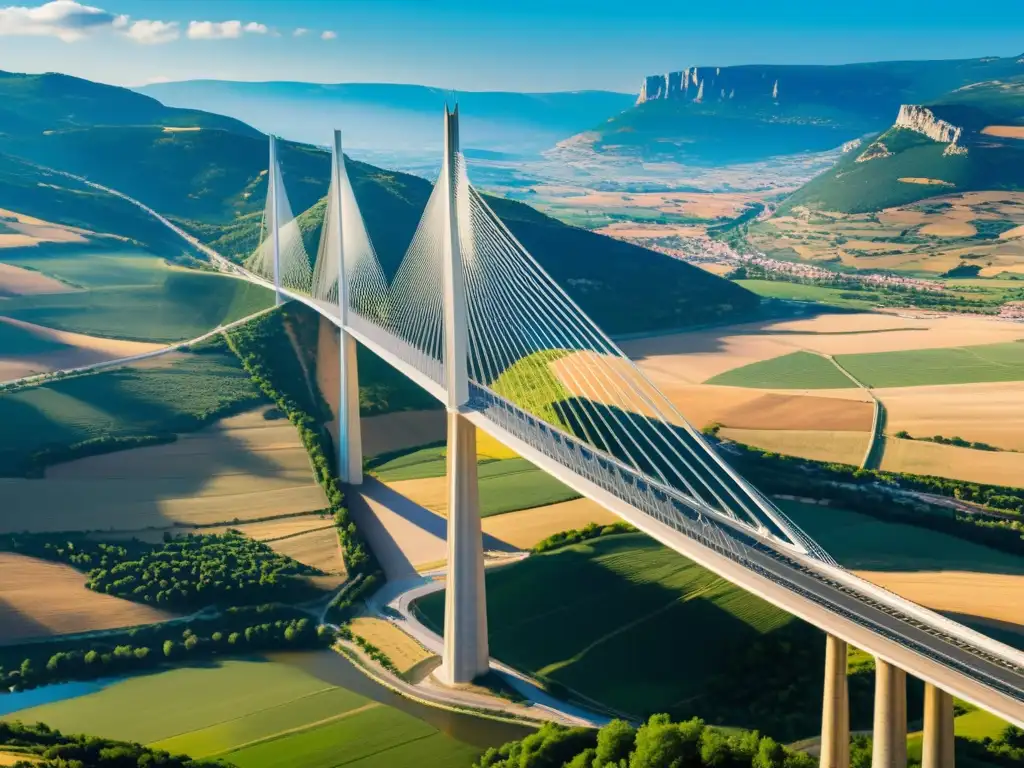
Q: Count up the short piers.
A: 3